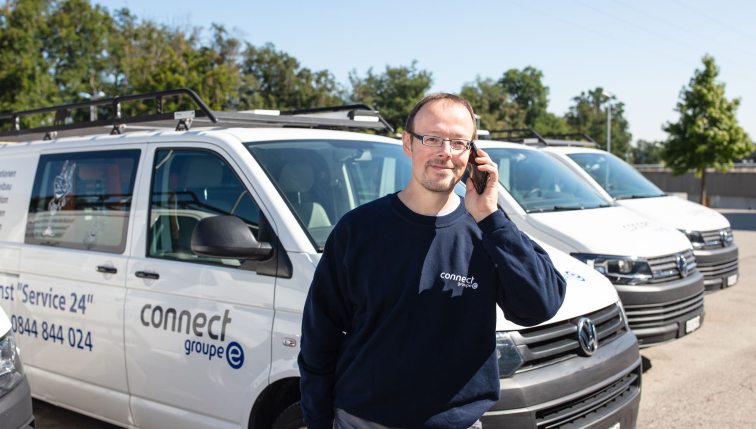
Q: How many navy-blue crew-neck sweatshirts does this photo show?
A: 1